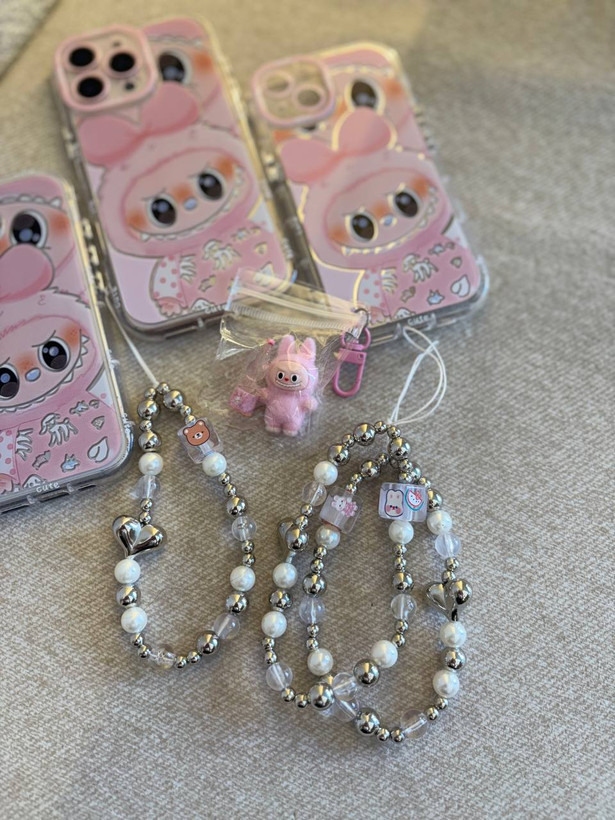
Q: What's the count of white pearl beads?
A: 15